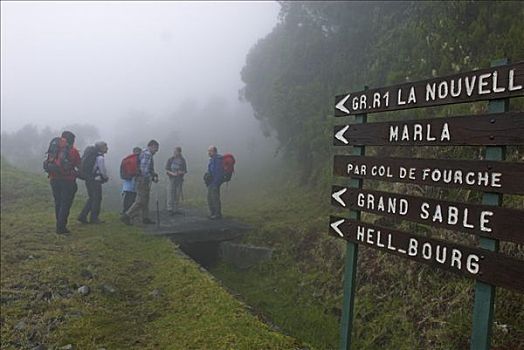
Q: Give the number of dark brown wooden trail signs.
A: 5